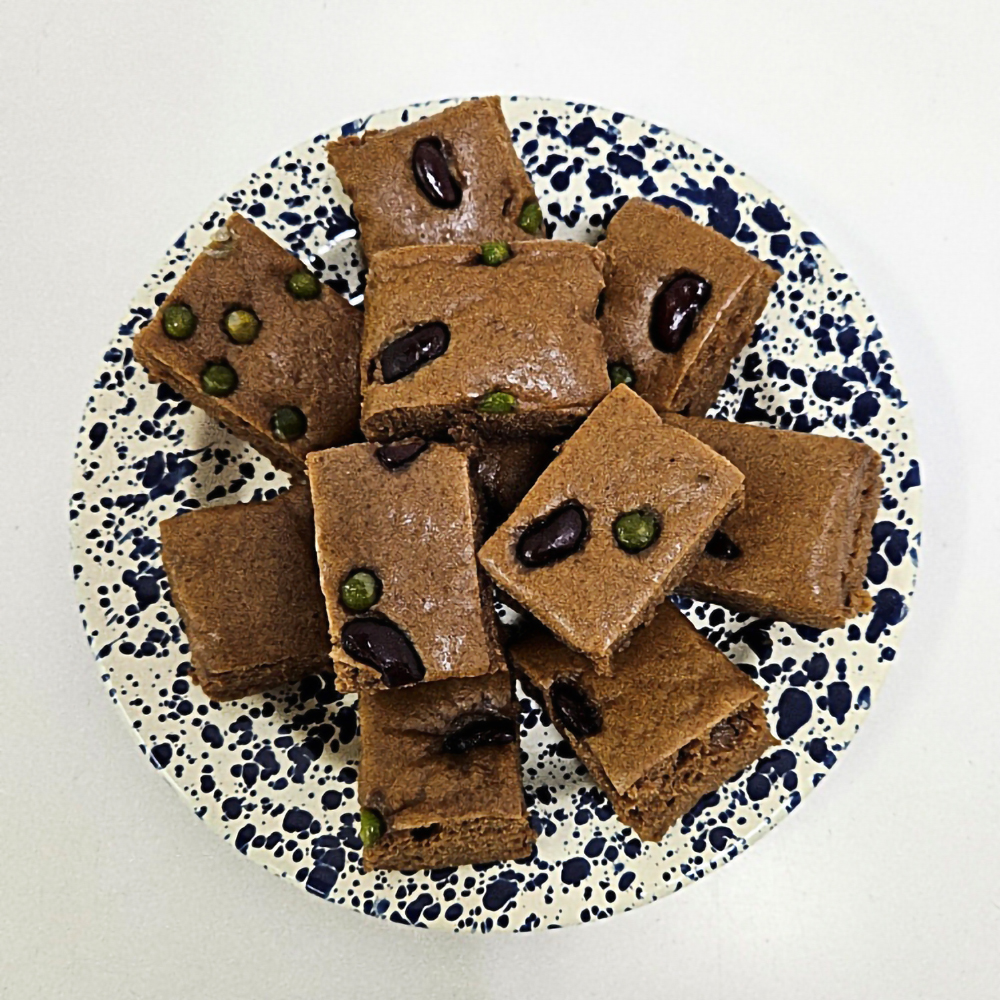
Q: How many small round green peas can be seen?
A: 12